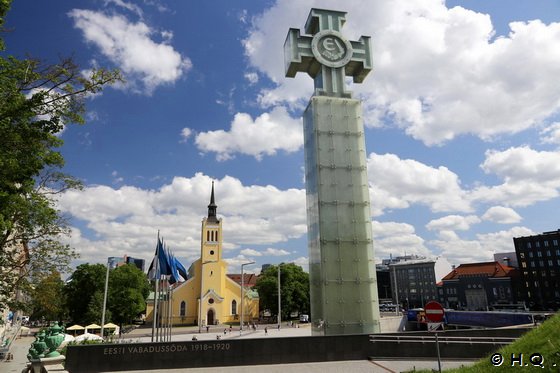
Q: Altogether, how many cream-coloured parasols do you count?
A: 3